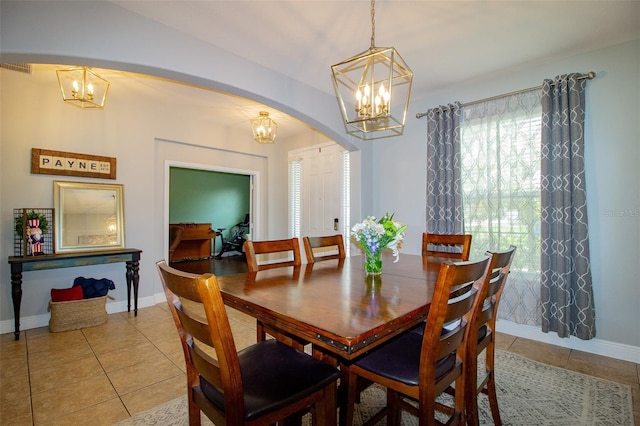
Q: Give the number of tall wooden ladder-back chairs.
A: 6